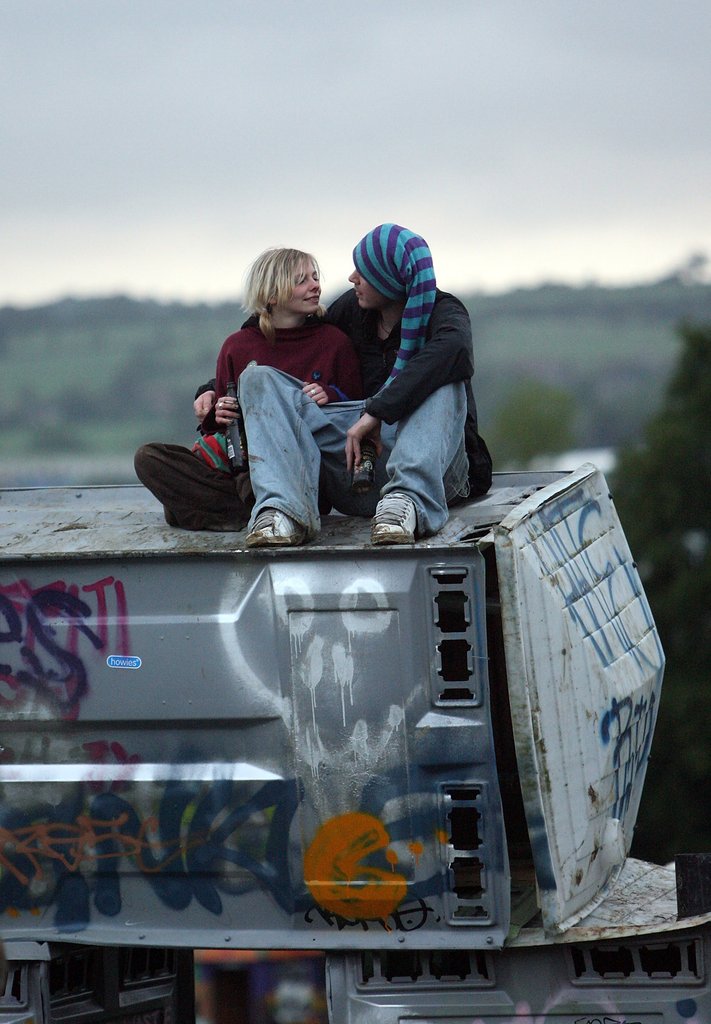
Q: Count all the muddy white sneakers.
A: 2